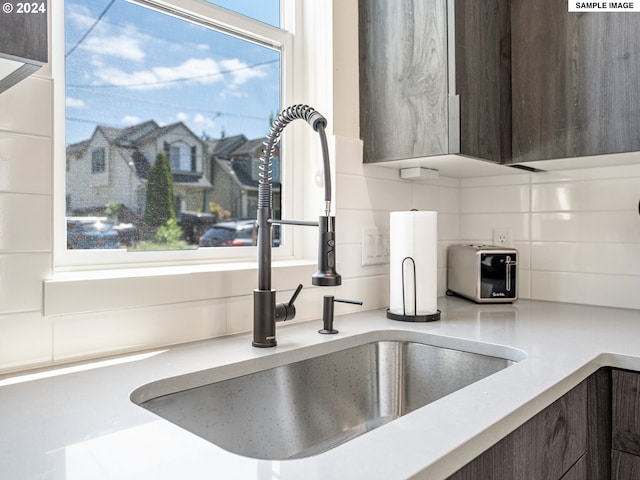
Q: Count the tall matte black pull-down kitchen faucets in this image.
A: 1